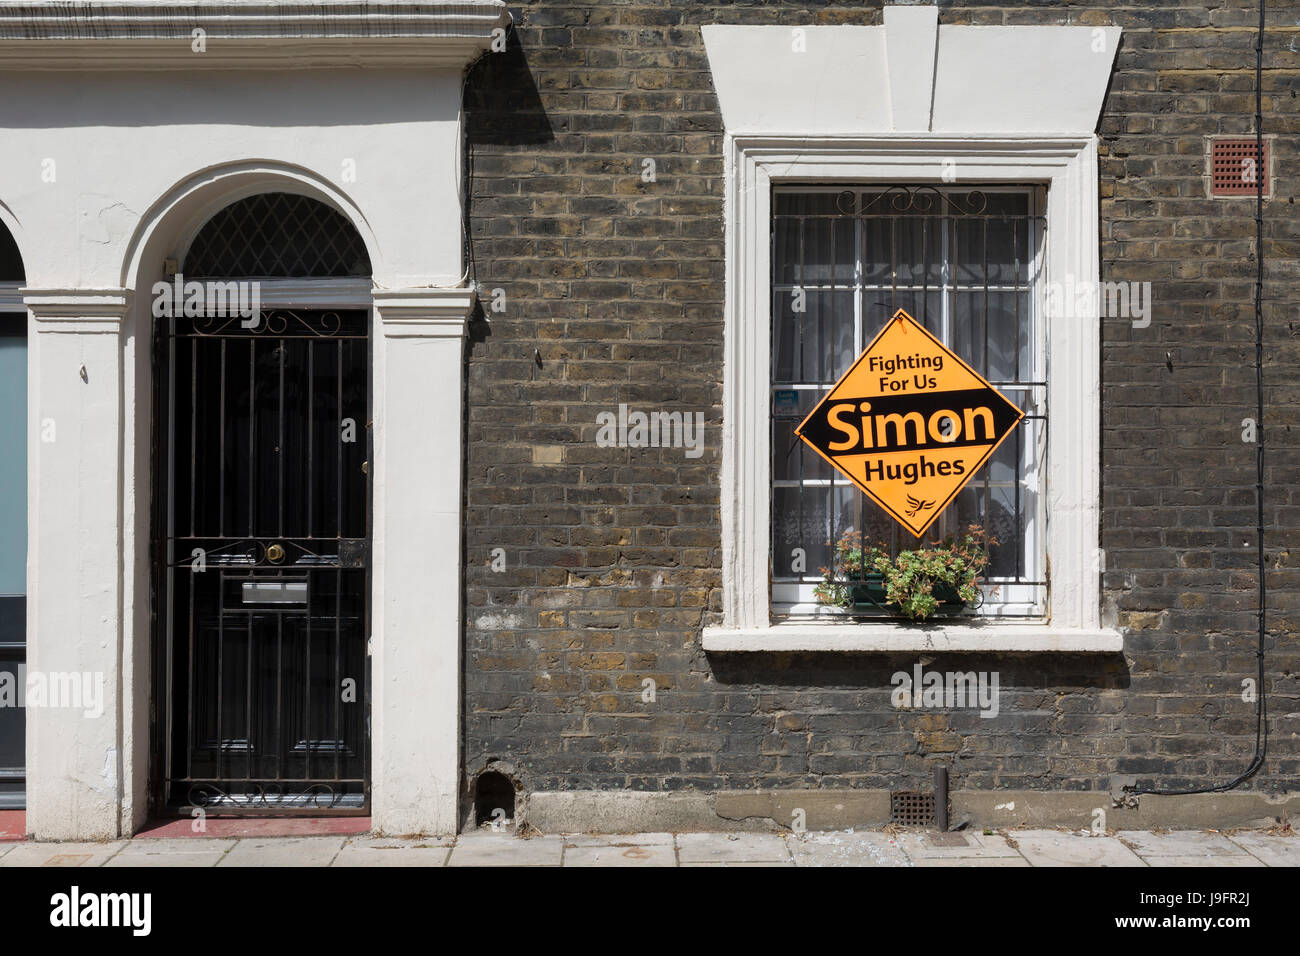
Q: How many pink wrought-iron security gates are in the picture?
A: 0